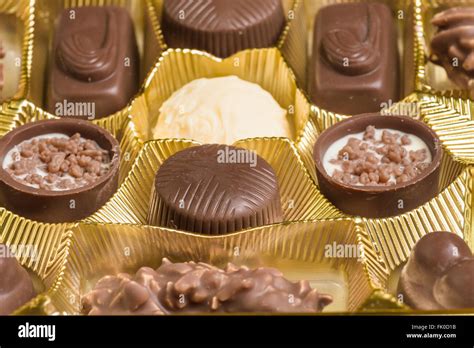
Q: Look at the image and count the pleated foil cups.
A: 12